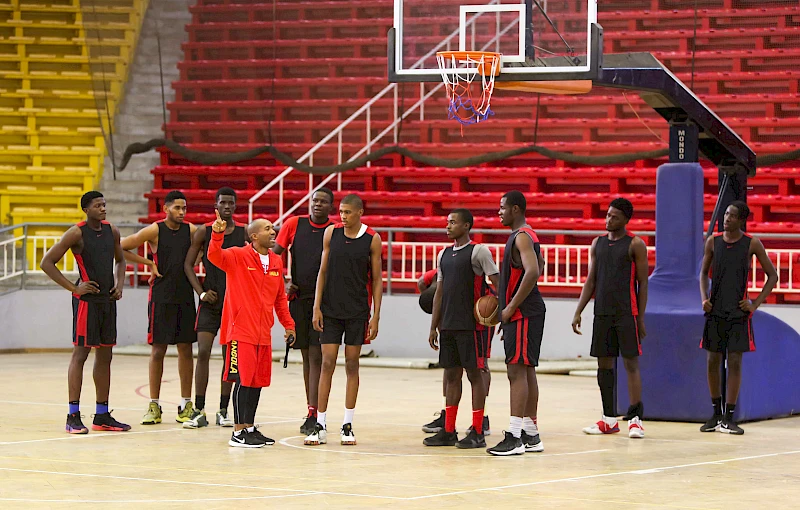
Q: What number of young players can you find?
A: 10